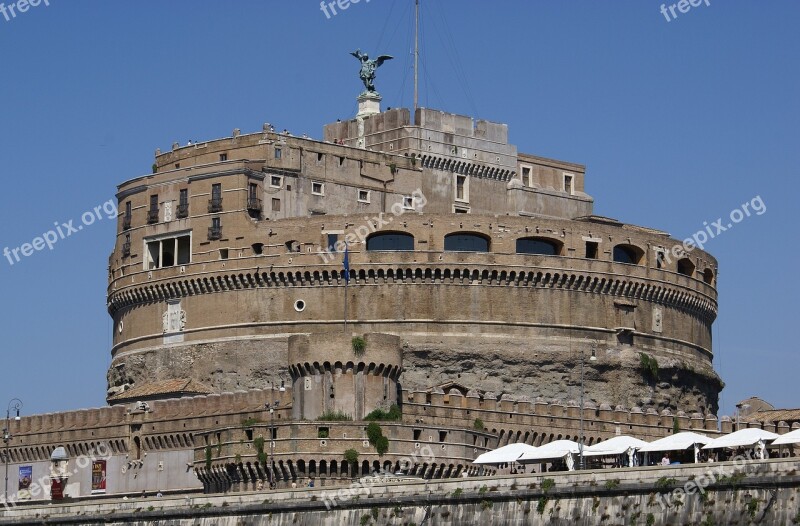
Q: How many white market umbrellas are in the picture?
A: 6